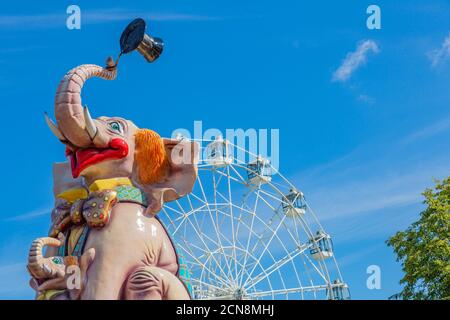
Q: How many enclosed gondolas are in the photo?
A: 5